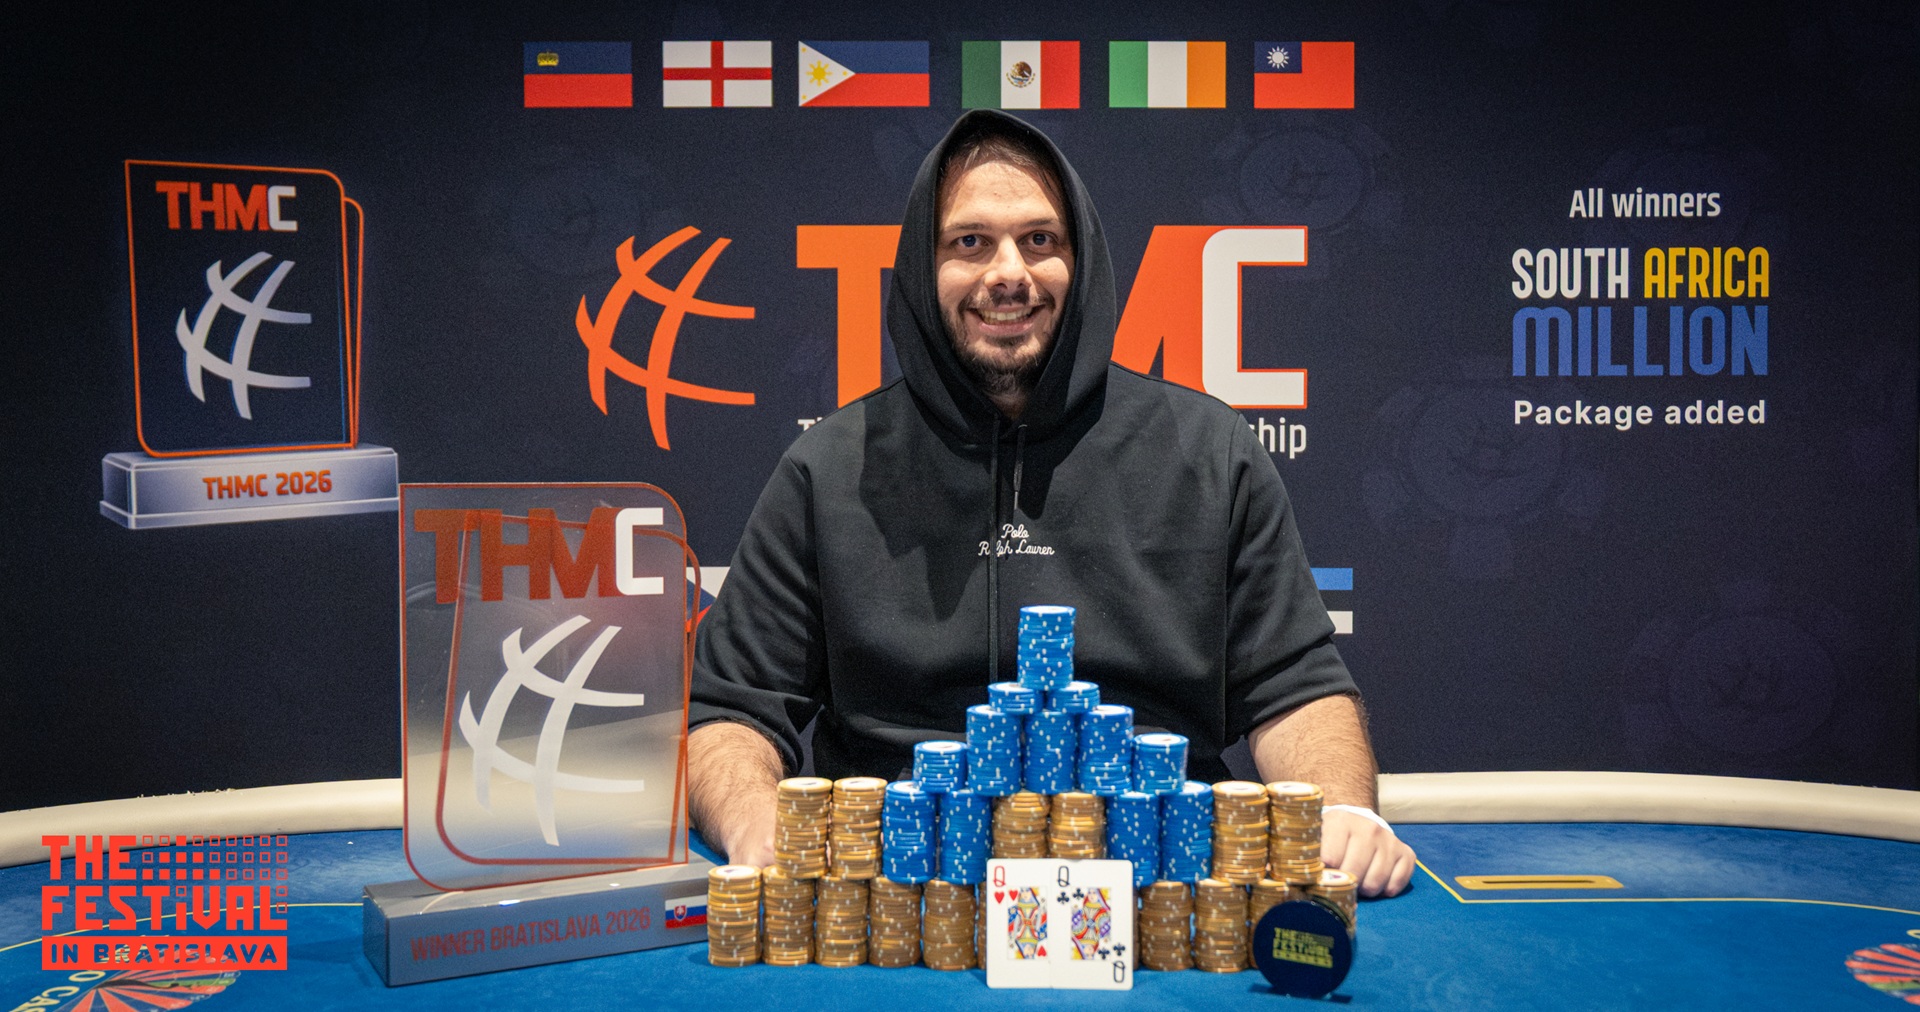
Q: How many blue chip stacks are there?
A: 12